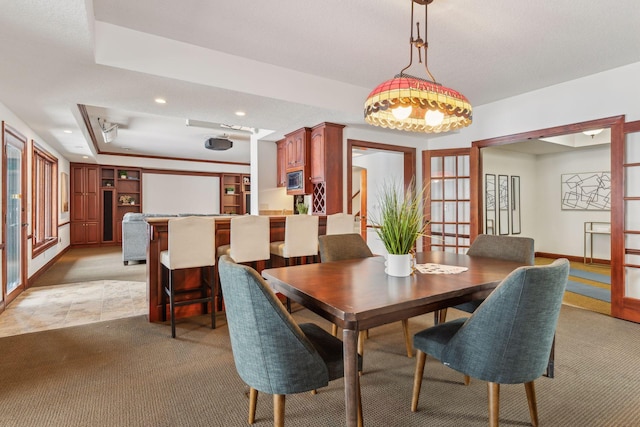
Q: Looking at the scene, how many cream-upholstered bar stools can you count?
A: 4